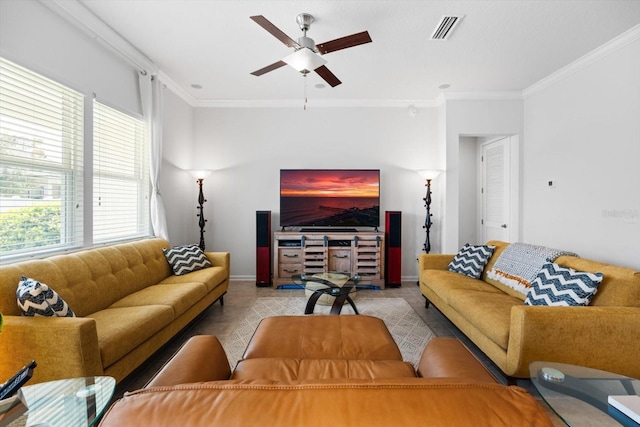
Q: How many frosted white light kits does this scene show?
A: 1